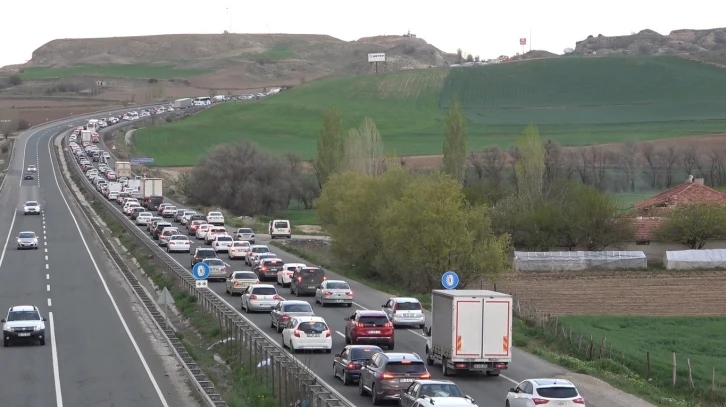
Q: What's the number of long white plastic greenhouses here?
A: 2